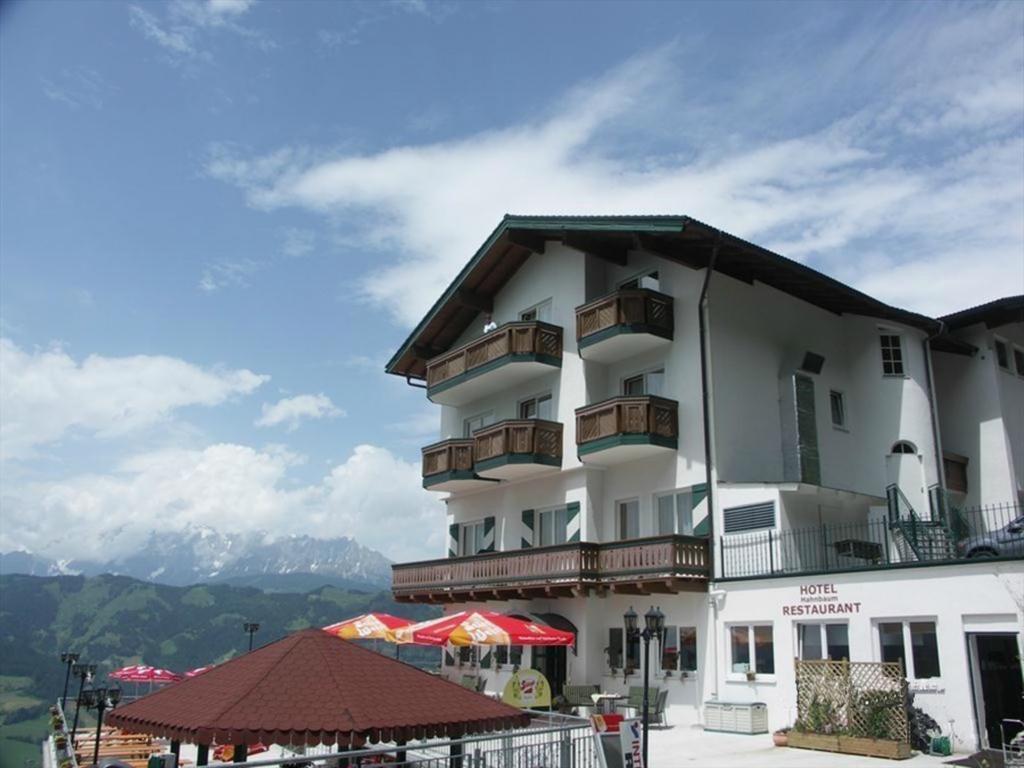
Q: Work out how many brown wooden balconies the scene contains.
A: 6